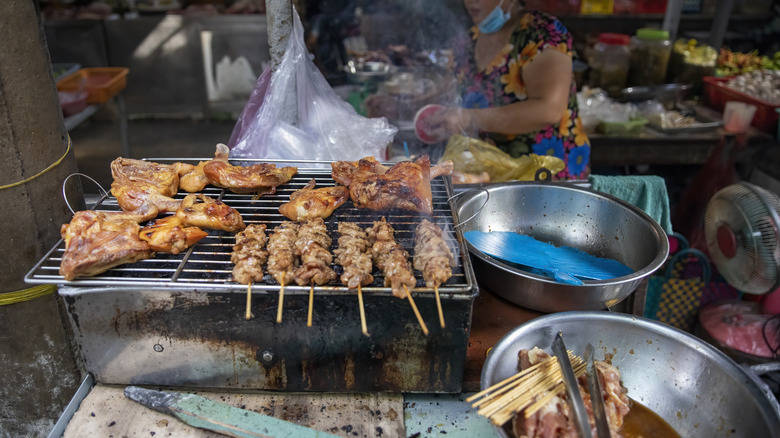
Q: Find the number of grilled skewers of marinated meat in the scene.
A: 6